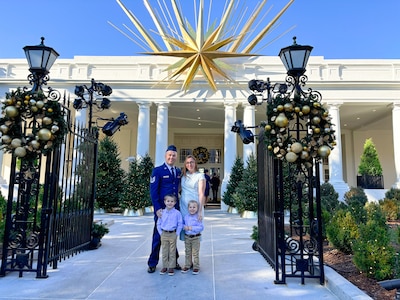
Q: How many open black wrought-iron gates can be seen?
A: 2